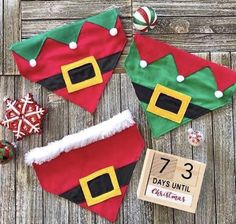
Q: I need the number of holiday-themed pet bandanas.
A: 3